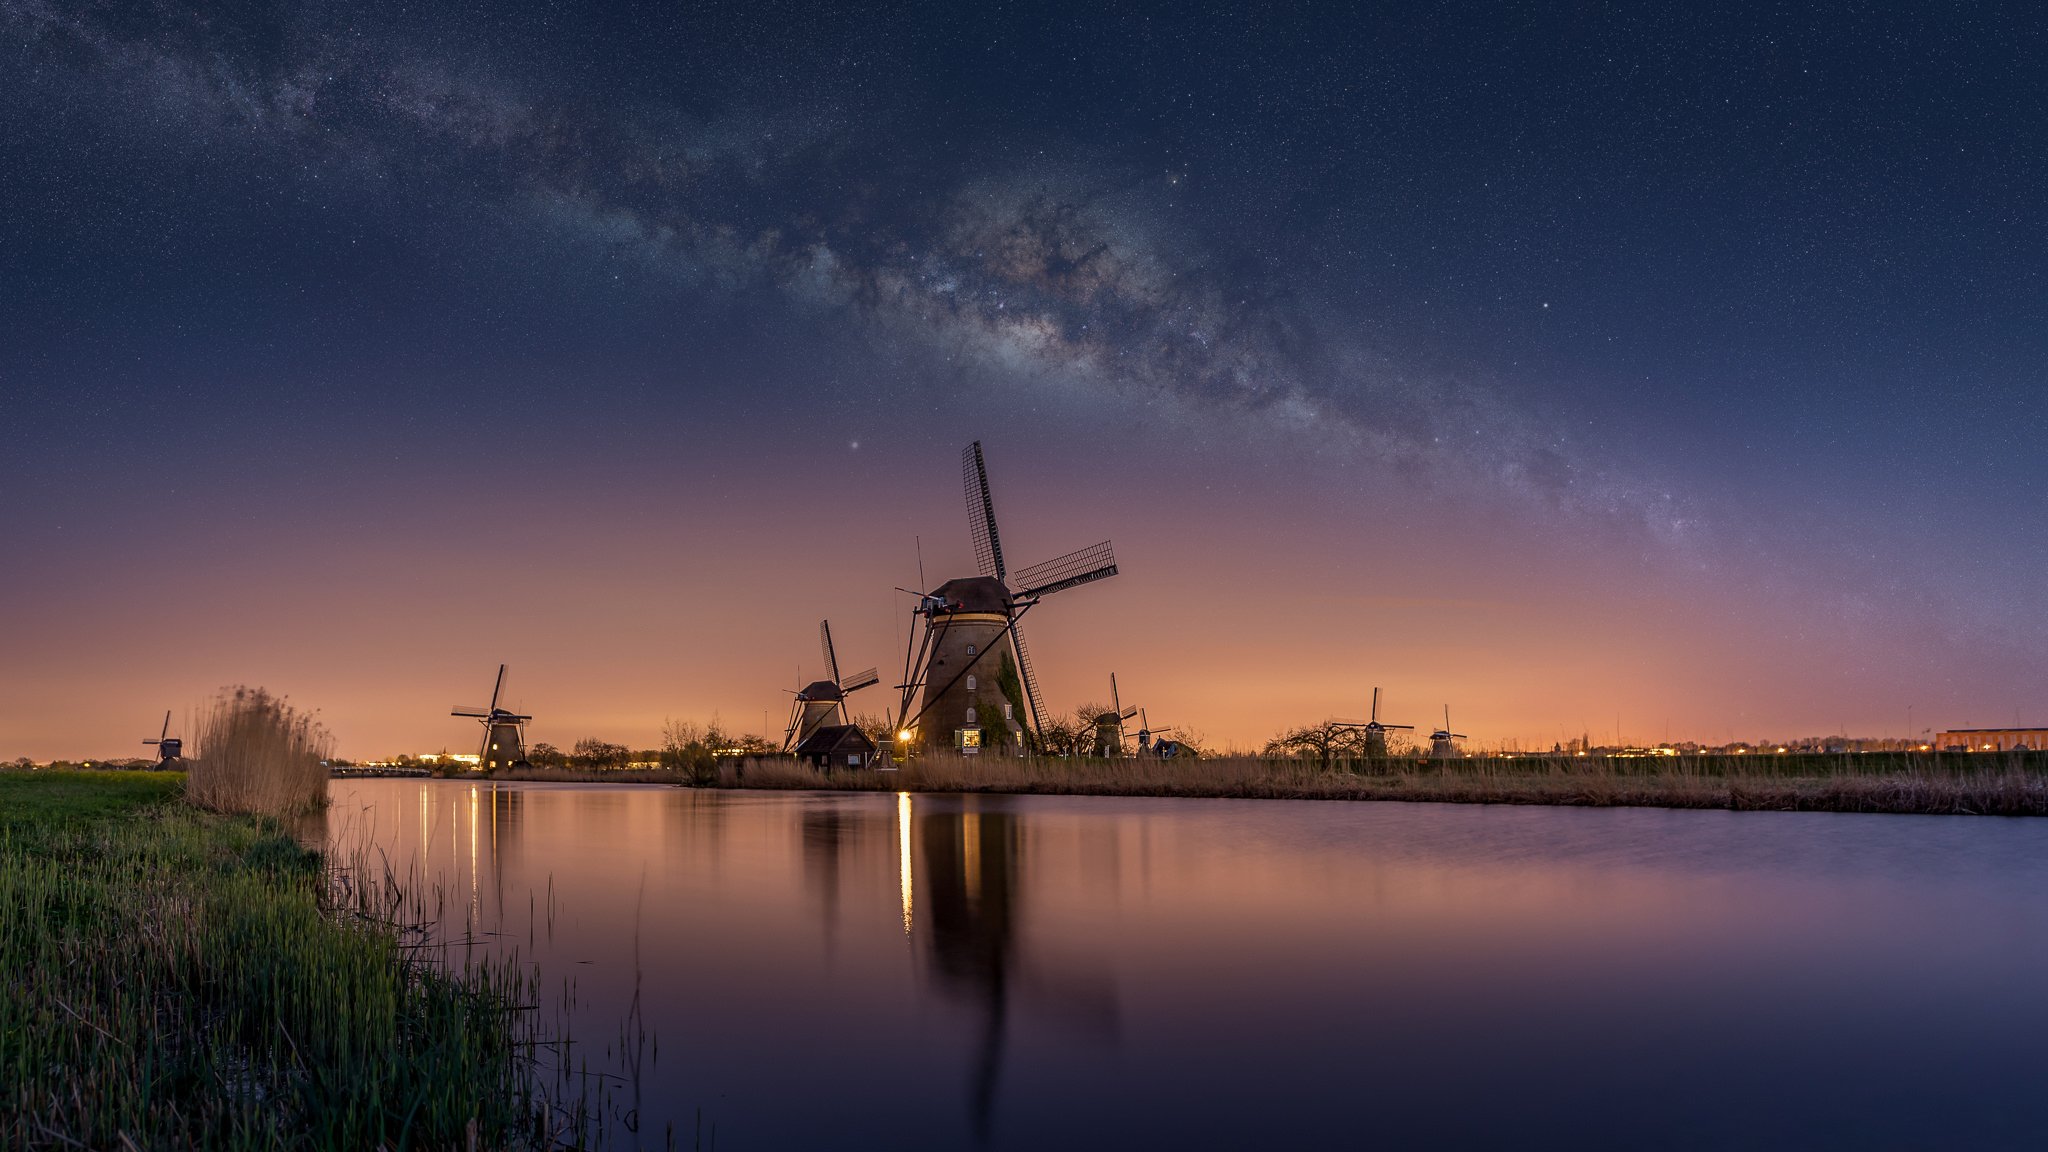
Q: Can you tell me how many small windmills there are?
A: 7